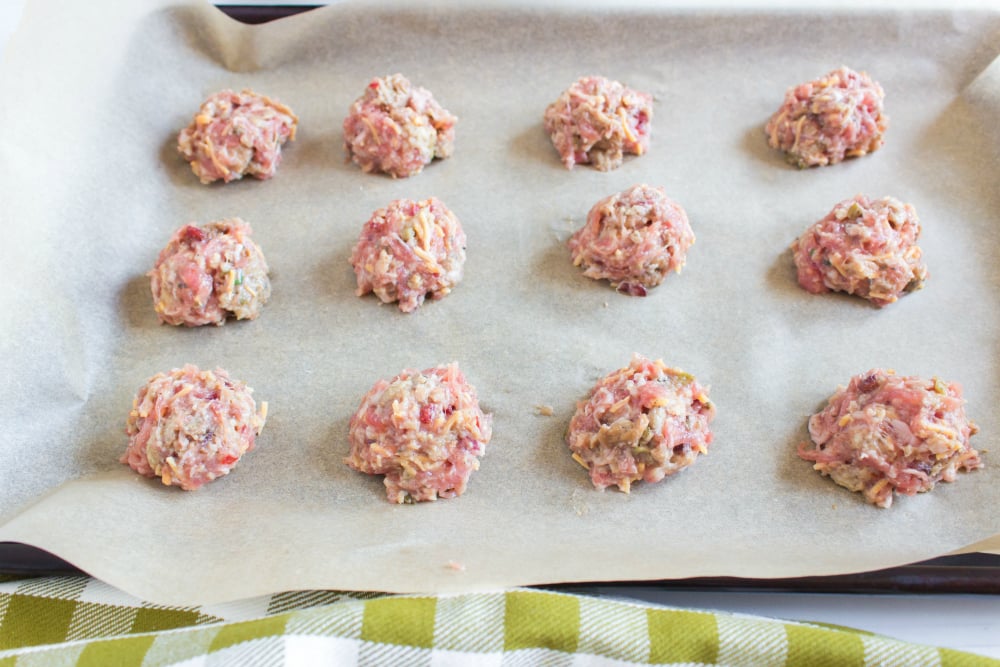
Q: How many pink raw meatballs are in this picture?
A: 12